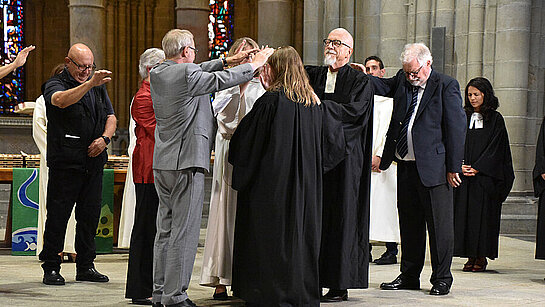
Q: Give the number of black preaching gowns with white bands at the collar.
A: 2